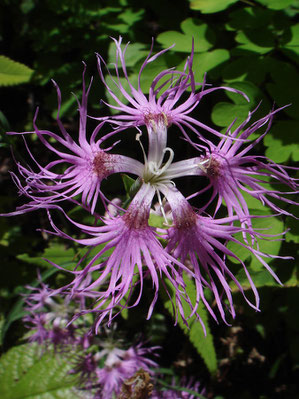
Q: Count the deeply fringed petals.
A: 5